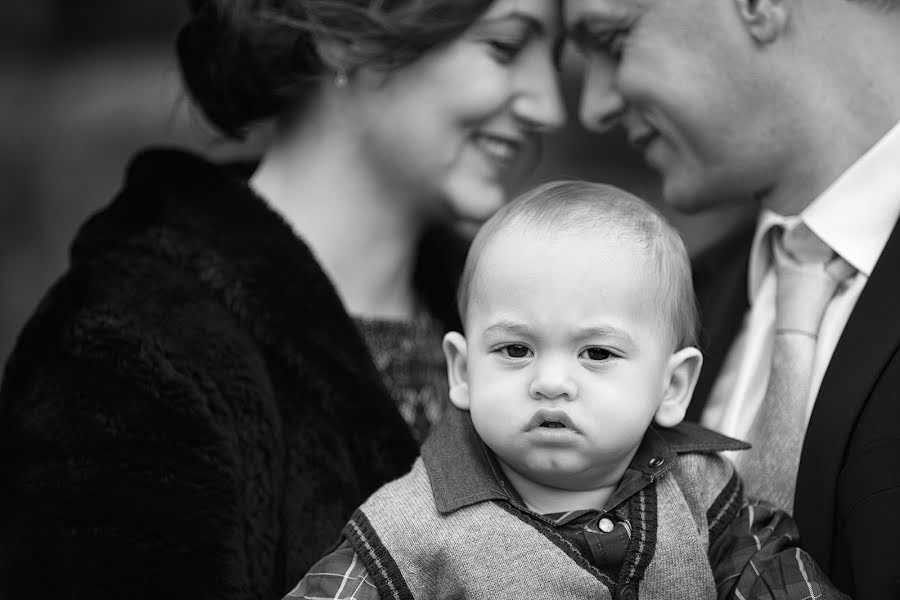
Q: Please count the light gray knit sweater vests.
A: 1